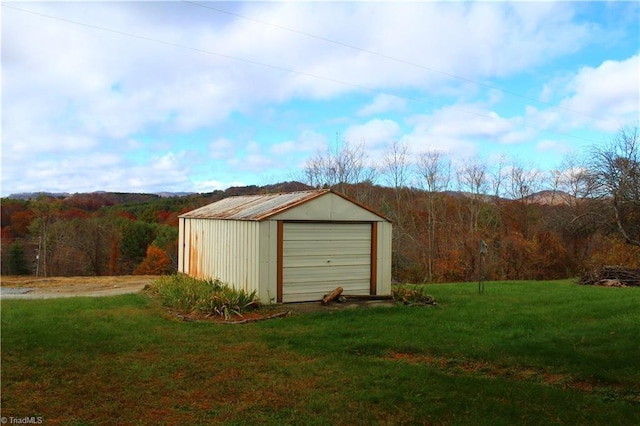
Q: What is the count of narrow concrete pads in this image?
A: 1